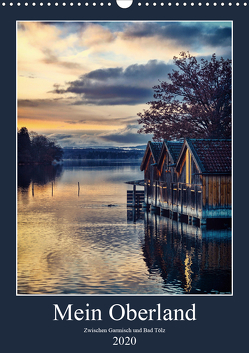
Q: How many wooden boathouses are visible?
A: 3